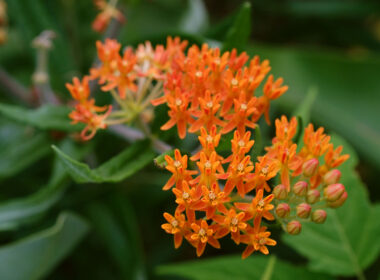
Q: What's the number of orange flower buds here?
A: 11